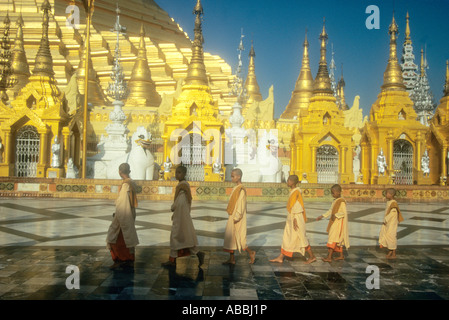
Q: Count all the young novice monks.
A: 6